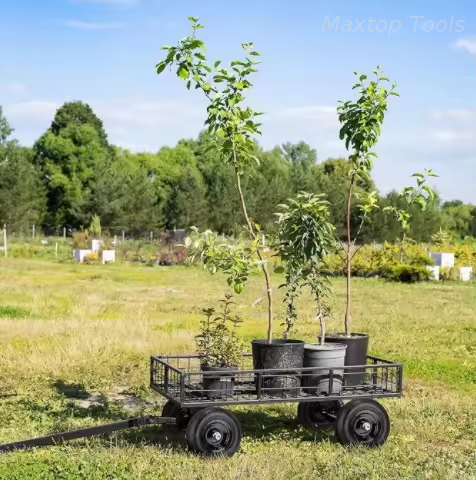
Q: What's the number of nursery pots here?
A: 4